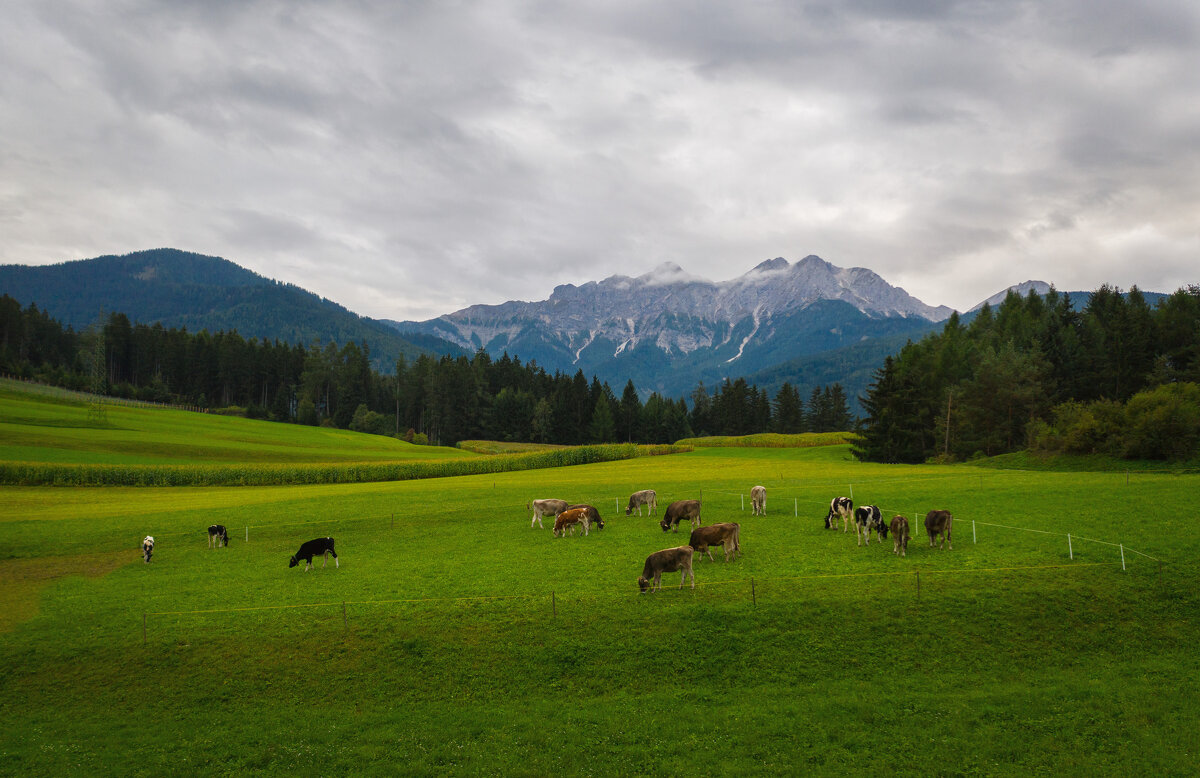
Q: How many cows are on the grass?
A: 15